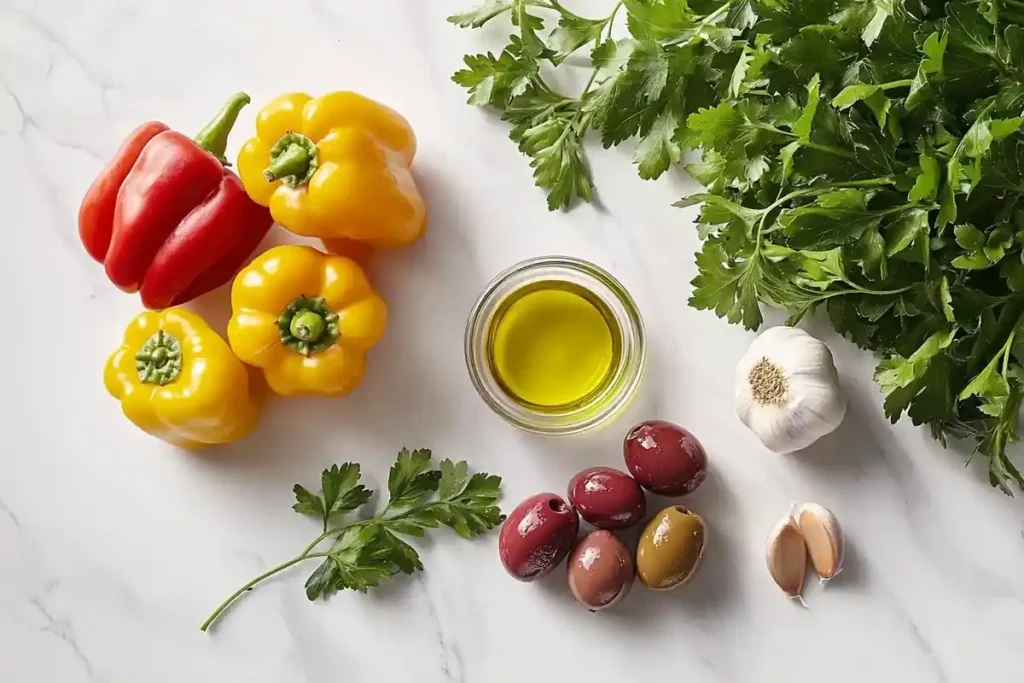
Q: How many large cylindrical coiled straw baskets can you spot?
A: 0